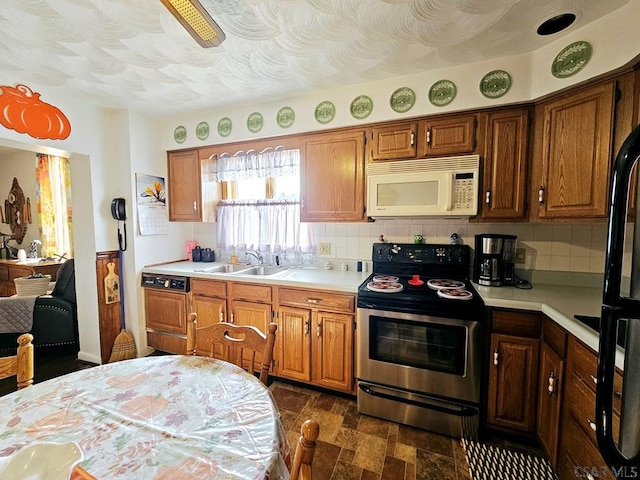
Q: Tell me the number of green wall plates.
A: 11